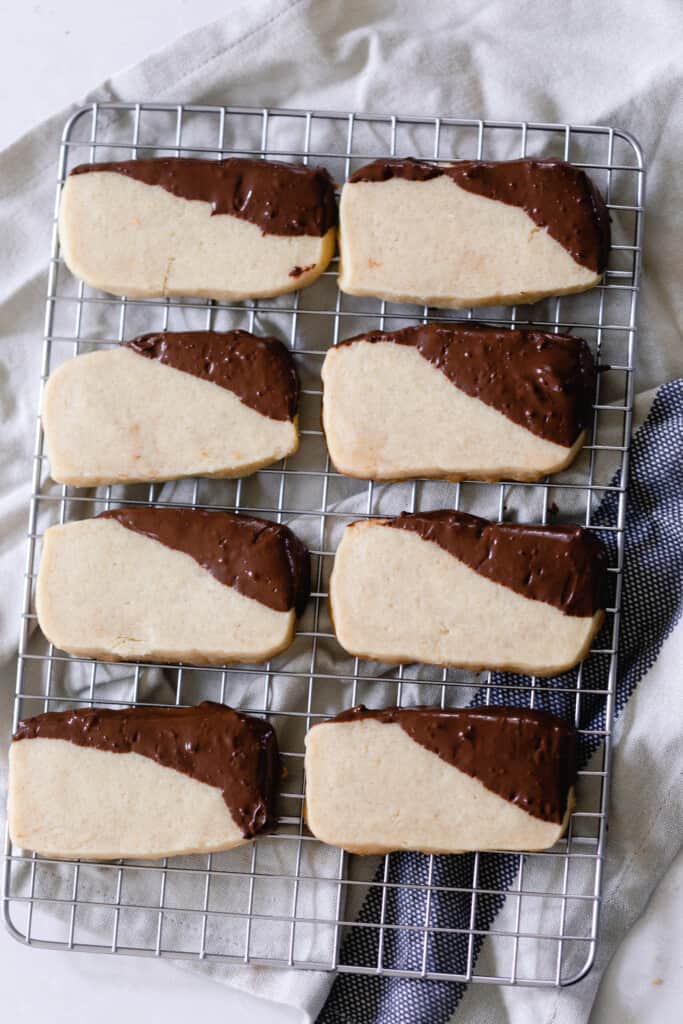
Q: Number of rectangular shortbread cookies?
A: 8